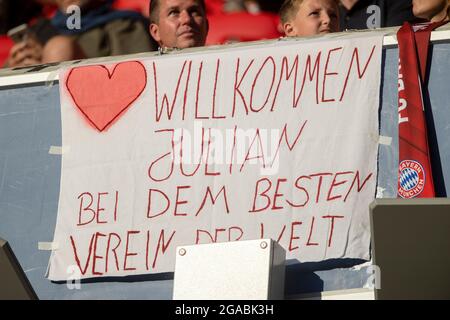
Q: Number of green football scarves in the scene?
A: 0